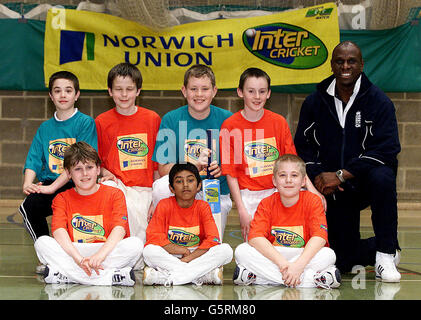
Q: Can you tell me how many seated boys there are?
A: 3